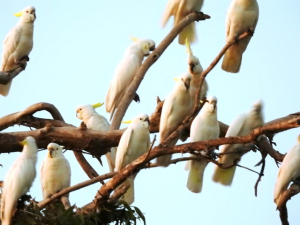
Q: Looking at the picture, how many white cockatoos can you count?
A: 13